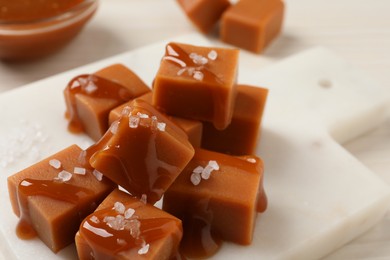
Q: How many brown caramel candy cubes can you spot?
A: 10